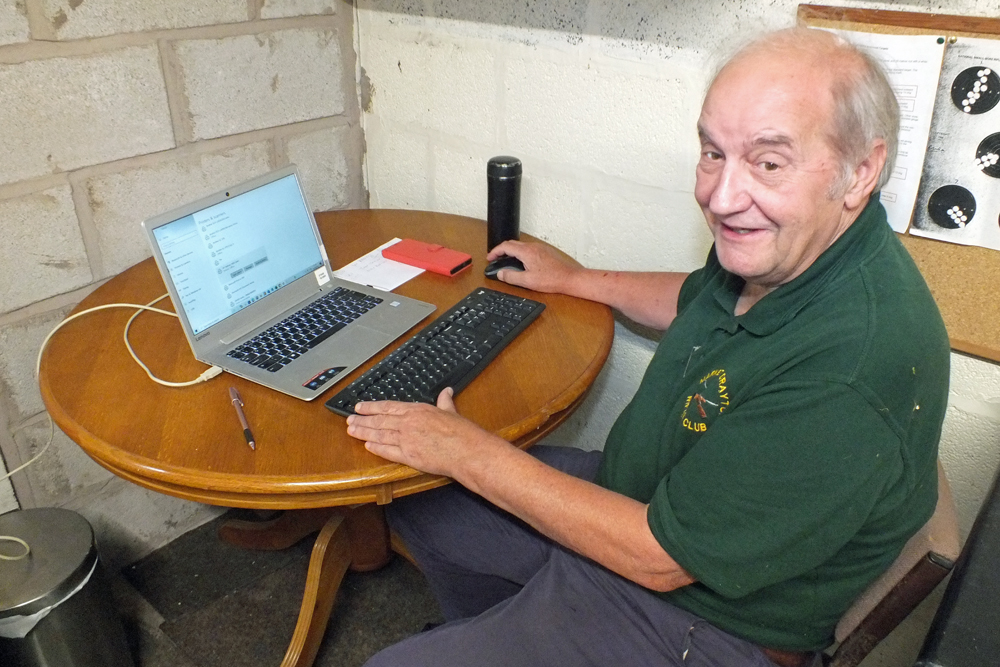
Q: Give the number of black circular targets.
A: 3